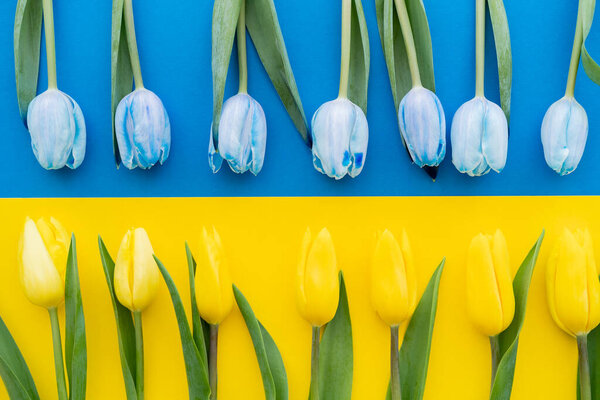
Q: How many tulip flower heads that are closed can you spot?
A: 14